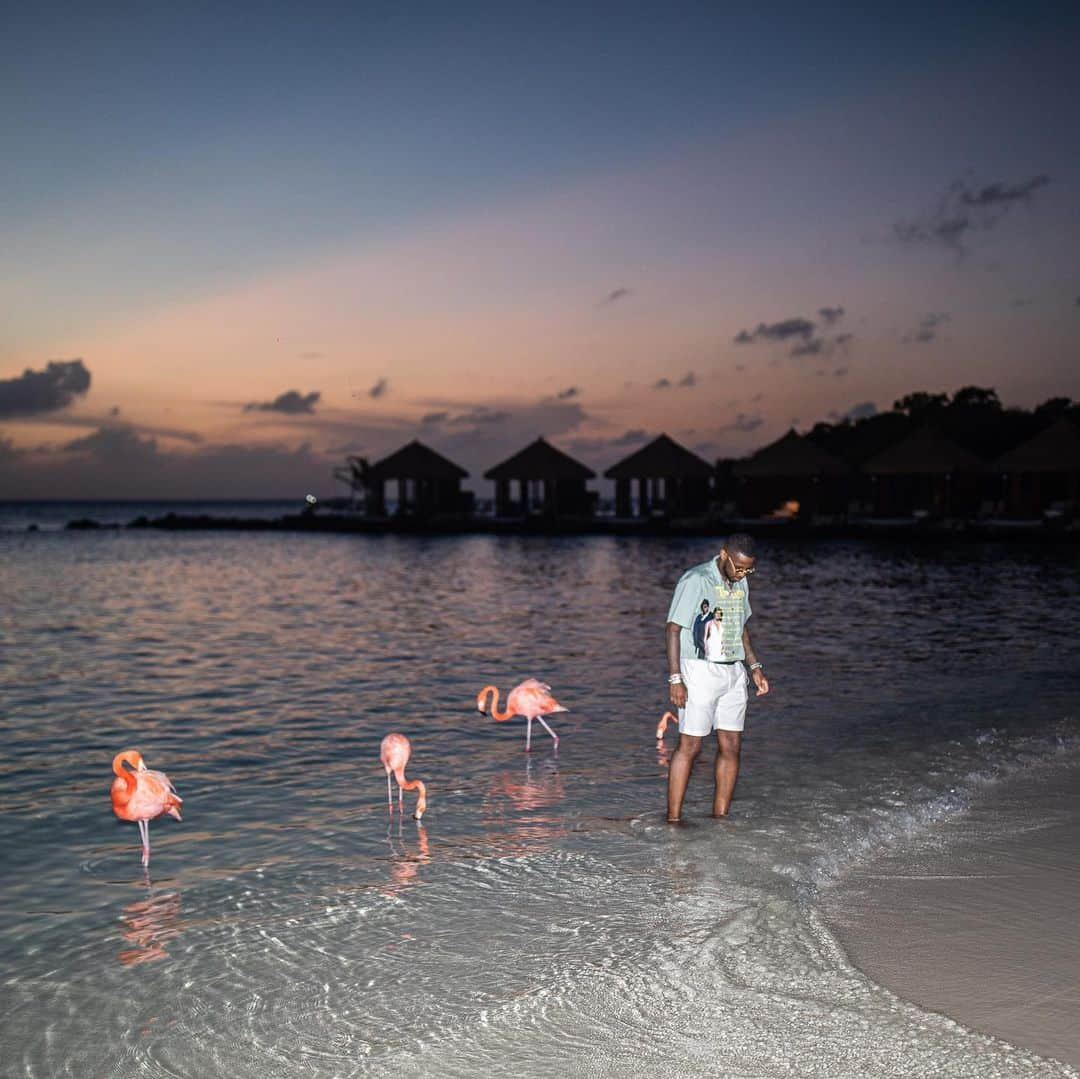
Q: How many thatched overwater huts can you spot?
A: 6